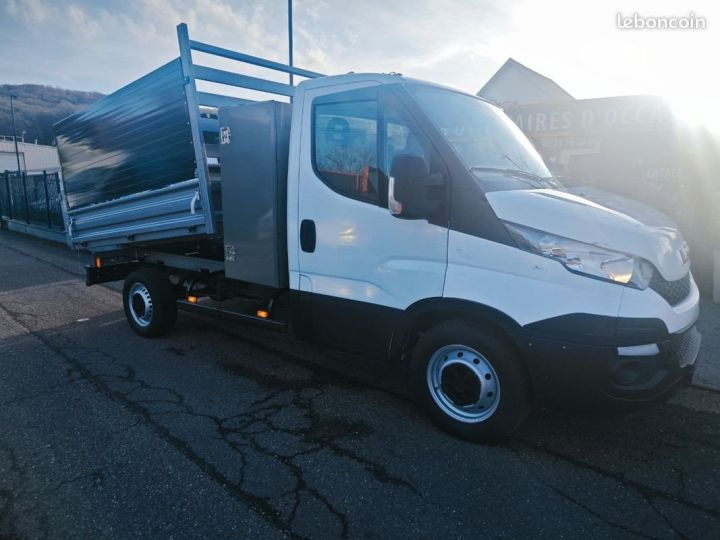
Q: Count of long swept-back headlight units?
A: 1